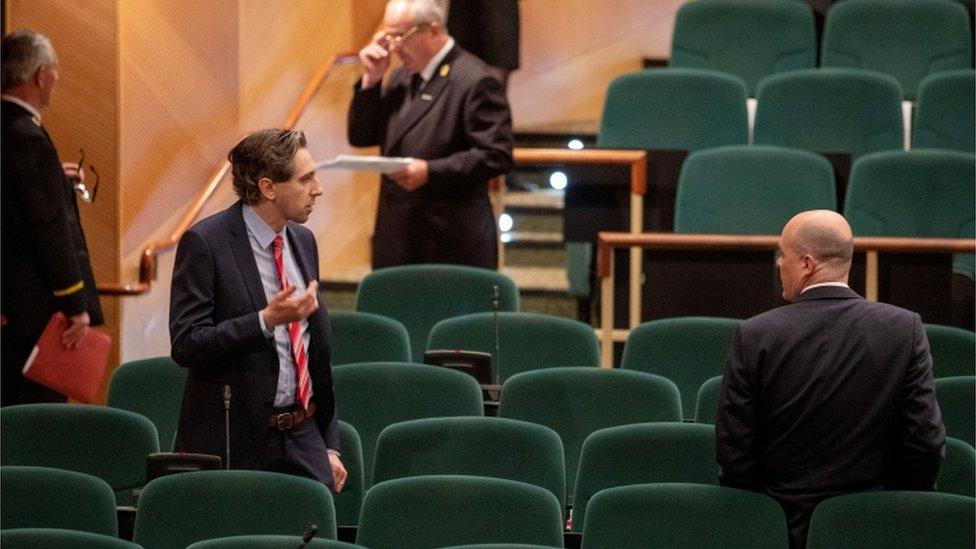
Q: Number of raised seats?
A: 7